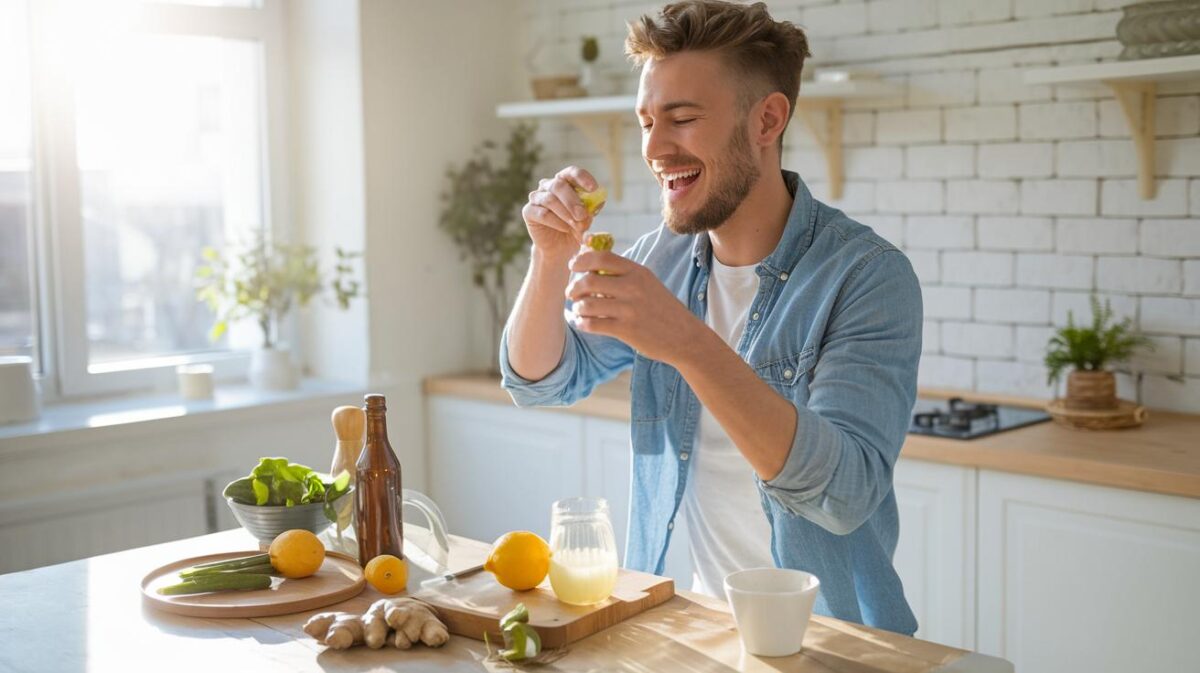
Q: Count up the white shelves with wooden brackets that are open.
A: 2